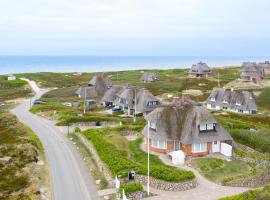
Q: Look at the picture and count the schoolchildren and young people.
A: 0